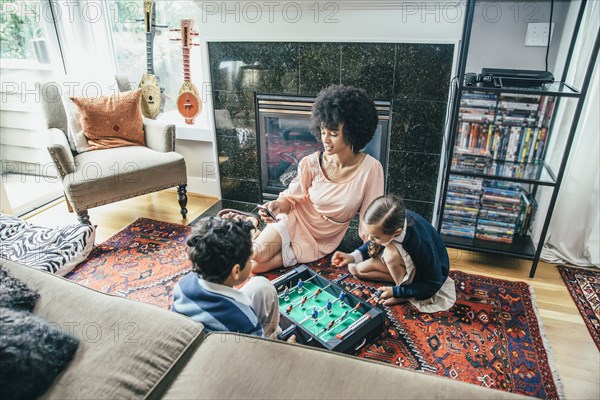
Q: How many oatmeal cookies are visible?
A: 0